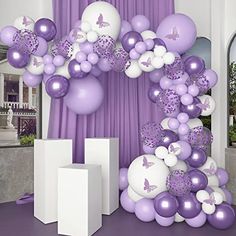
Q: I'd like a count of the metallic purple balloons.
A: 15